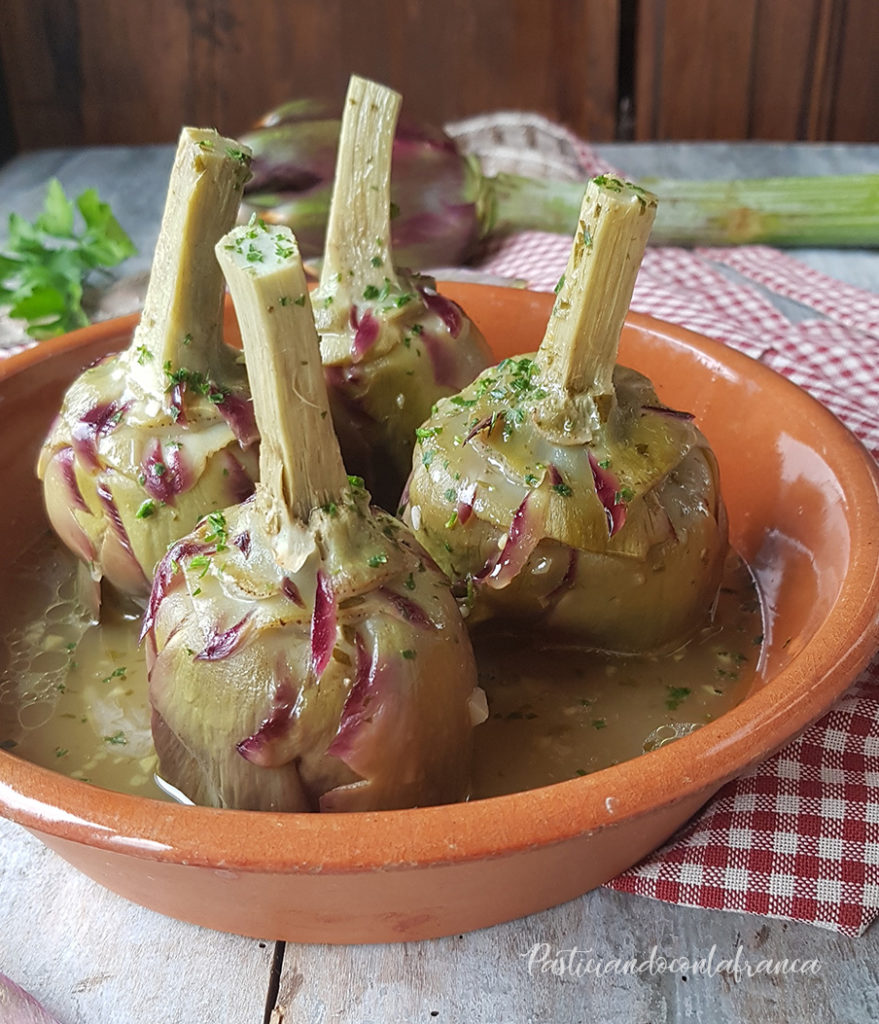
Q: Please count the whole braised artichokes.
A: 4